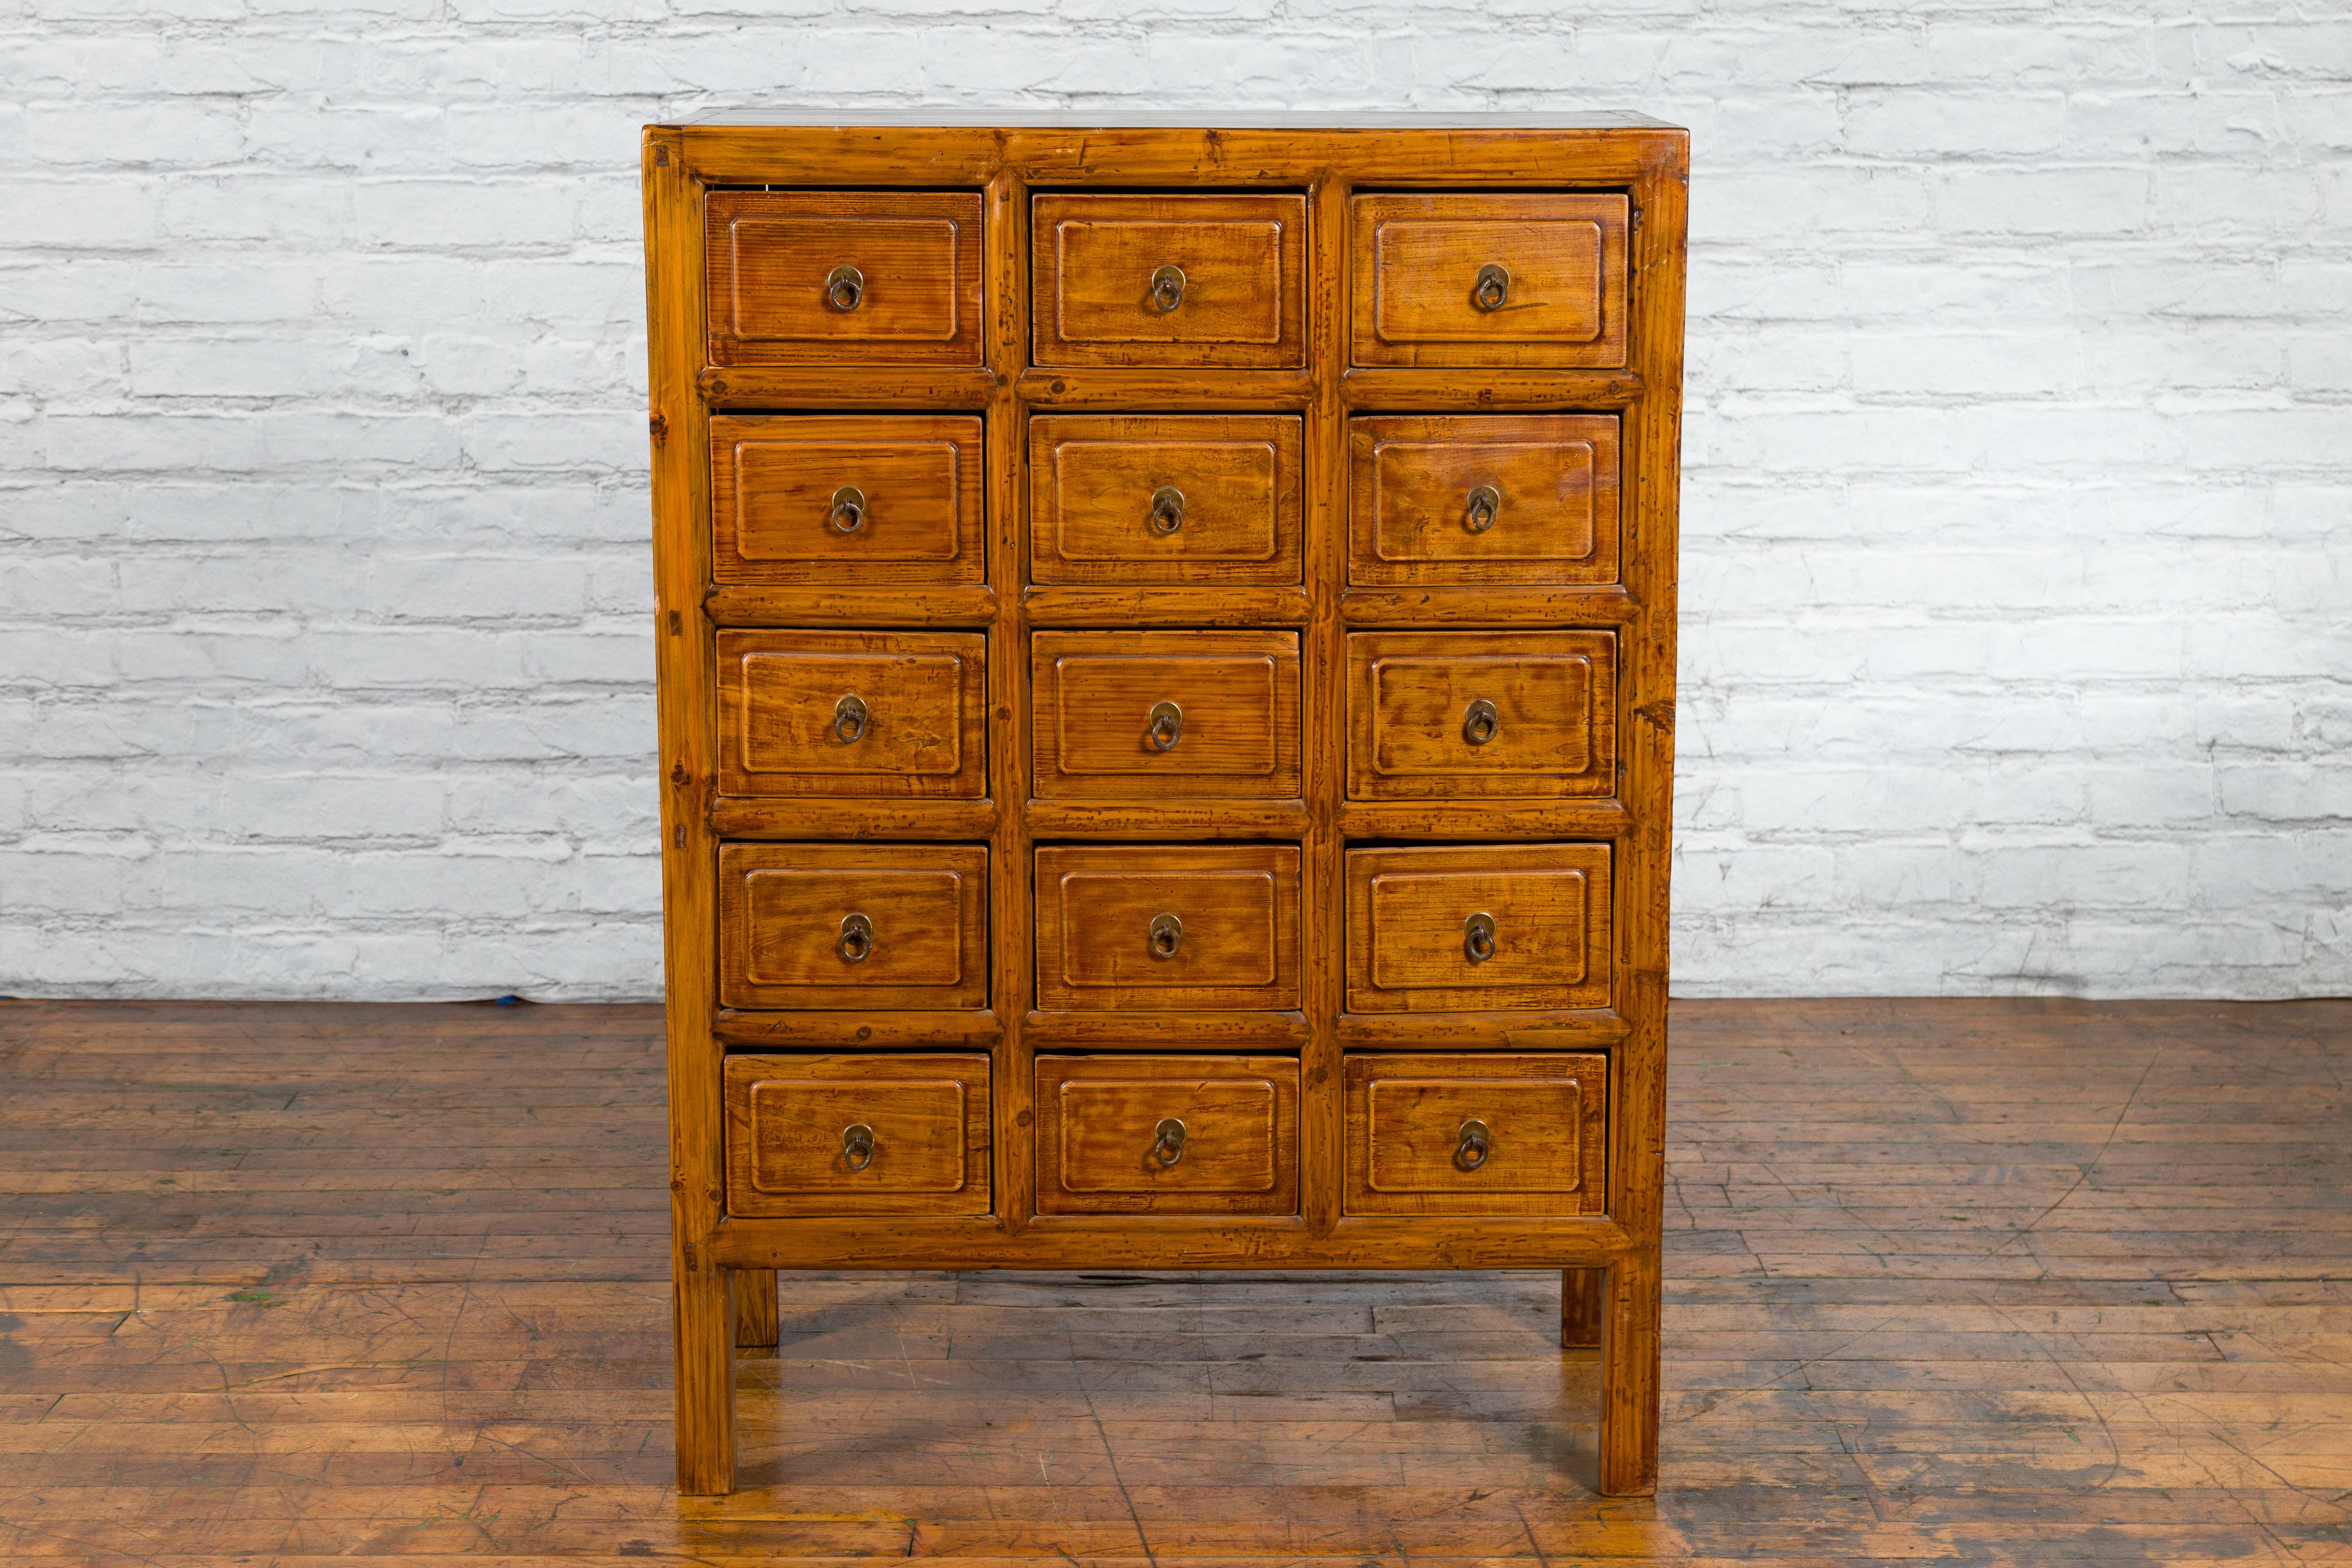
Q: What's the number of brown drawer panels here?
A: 15